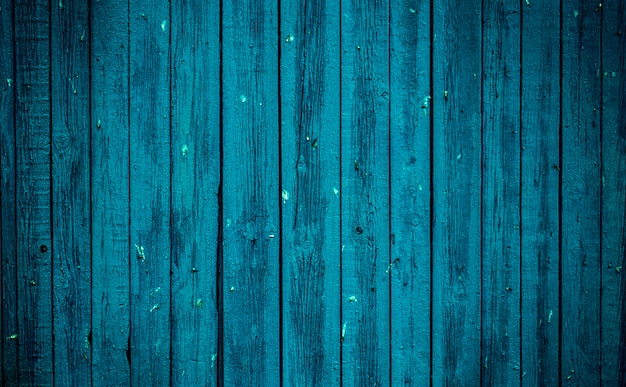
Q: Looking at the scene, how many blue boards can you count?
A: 15